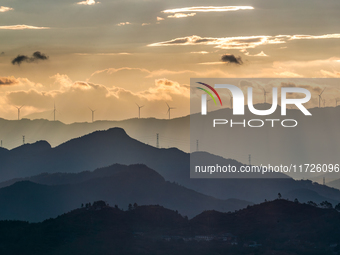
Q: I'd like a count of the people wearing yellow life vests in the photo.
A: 0